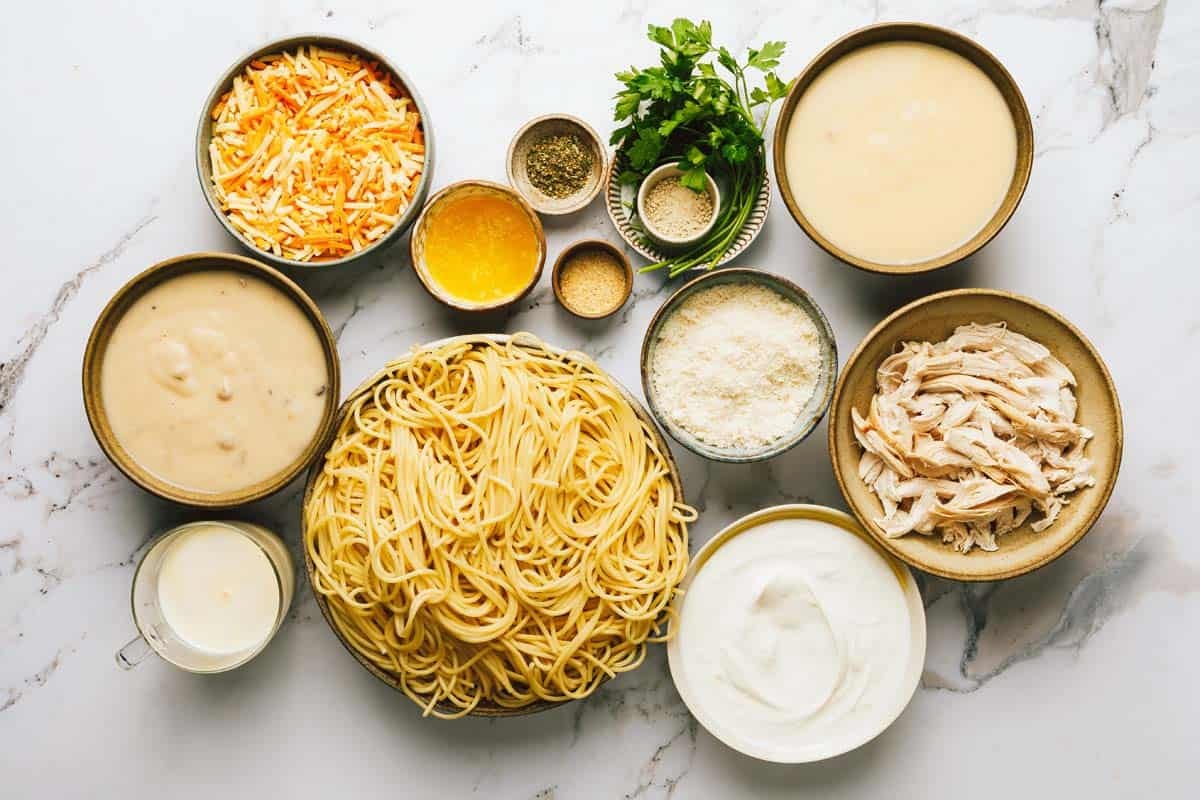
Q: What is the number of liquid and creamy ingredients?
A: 5